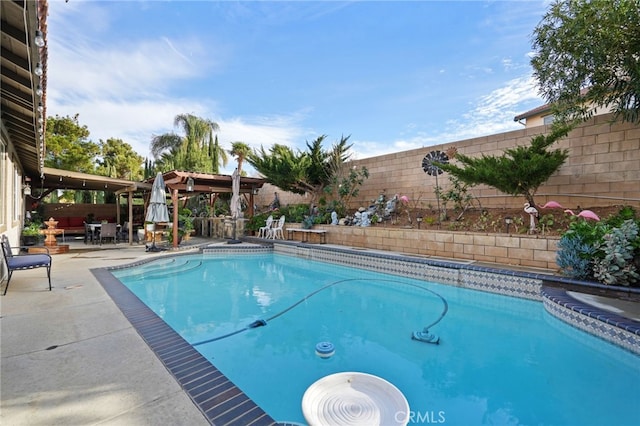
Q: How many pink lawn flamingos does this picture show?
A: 3